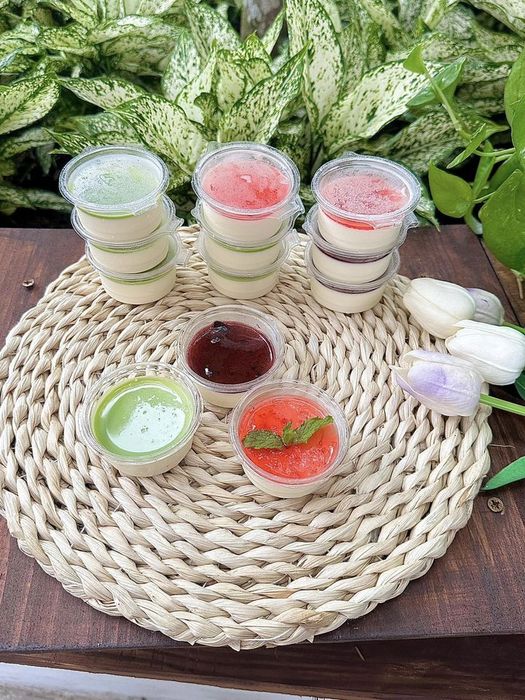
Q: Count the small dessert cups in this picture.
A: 12